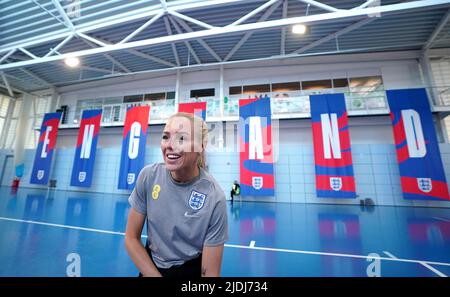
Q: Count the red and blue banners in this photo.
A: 7